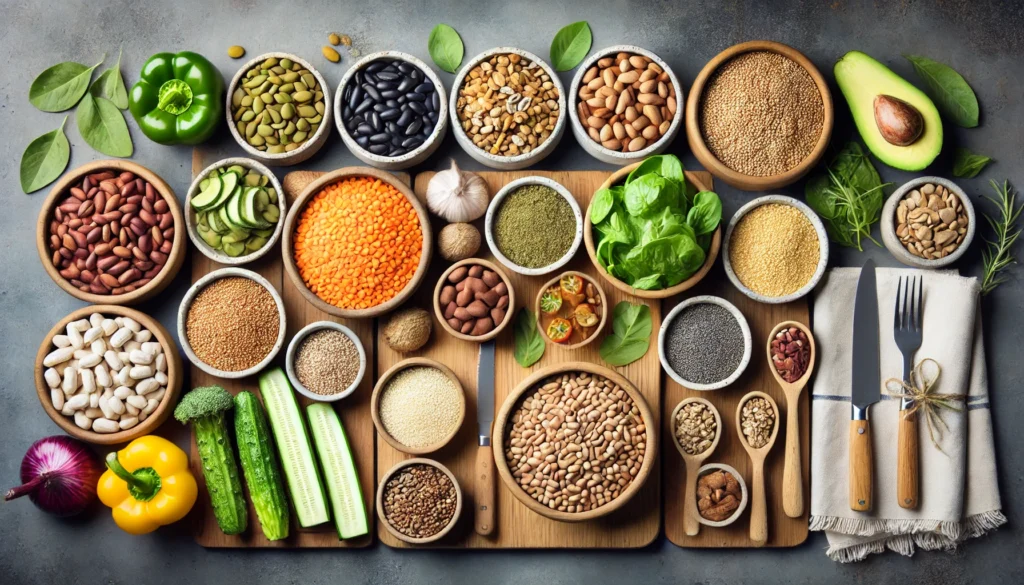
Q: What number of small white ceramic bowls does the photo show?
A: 12